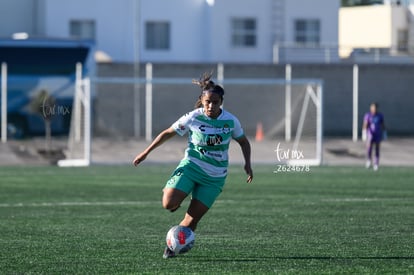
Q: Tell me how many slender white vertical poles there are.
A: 6